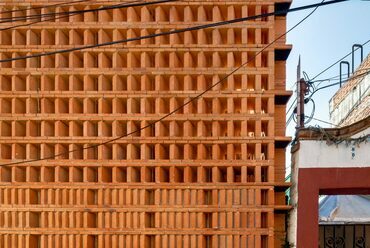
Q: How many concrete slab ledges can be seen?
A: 6